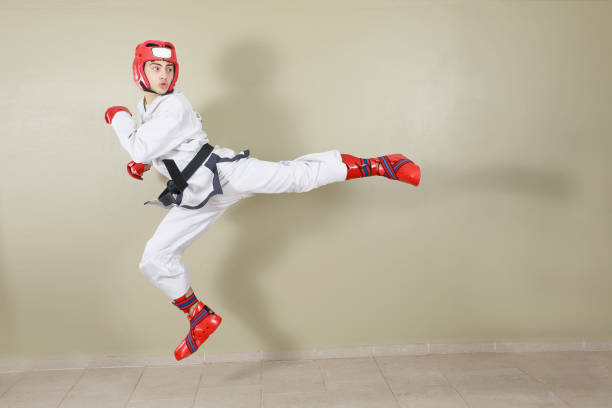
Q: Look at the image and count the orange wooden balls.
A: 0